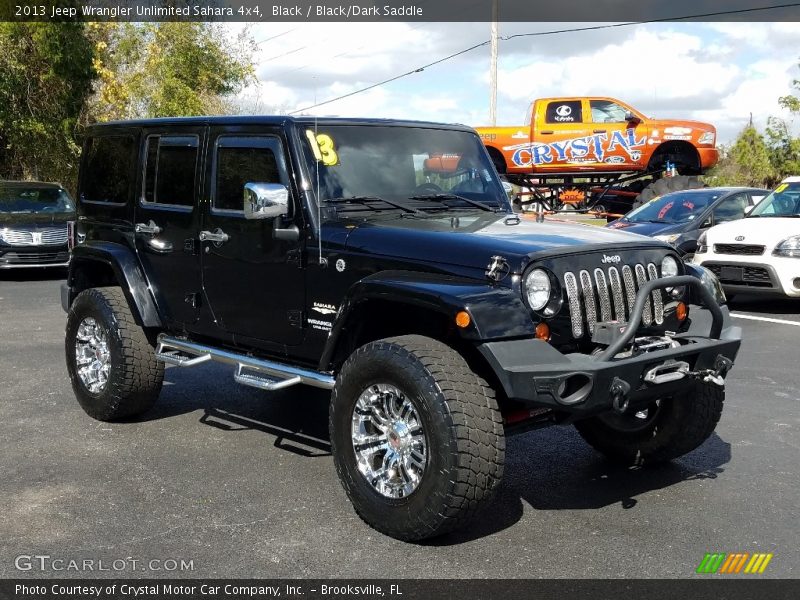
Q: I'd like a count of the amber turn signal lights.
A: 3